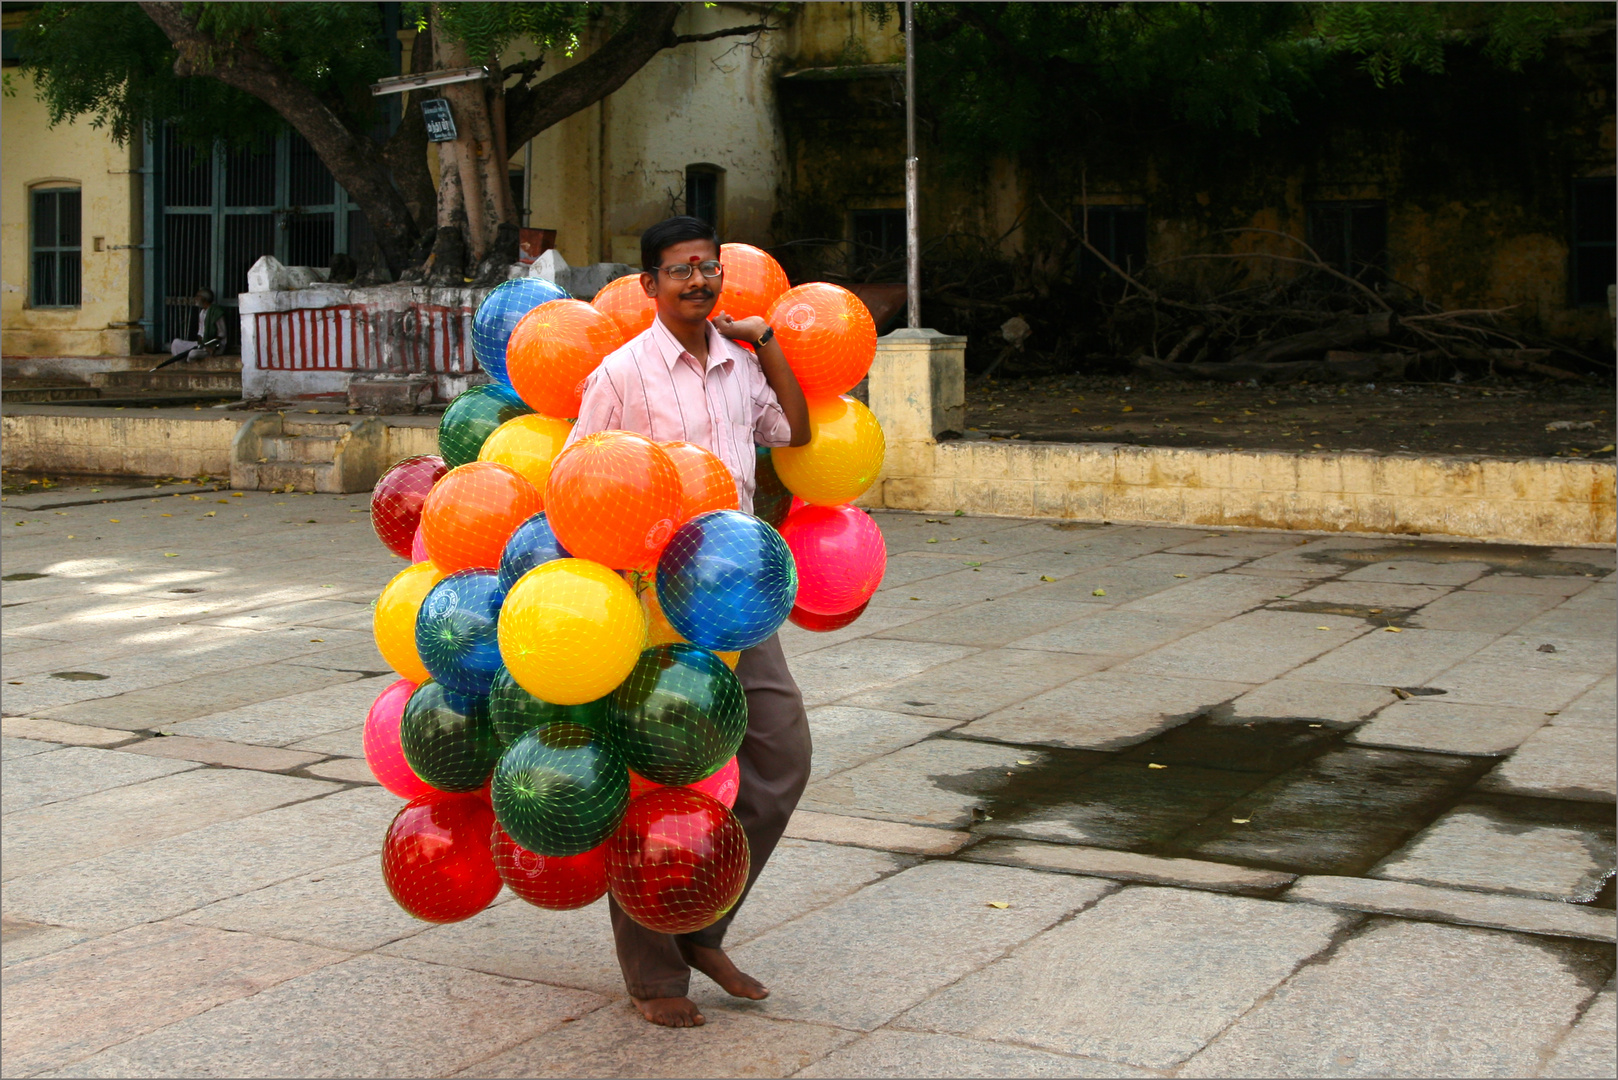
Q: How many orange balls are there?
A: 7